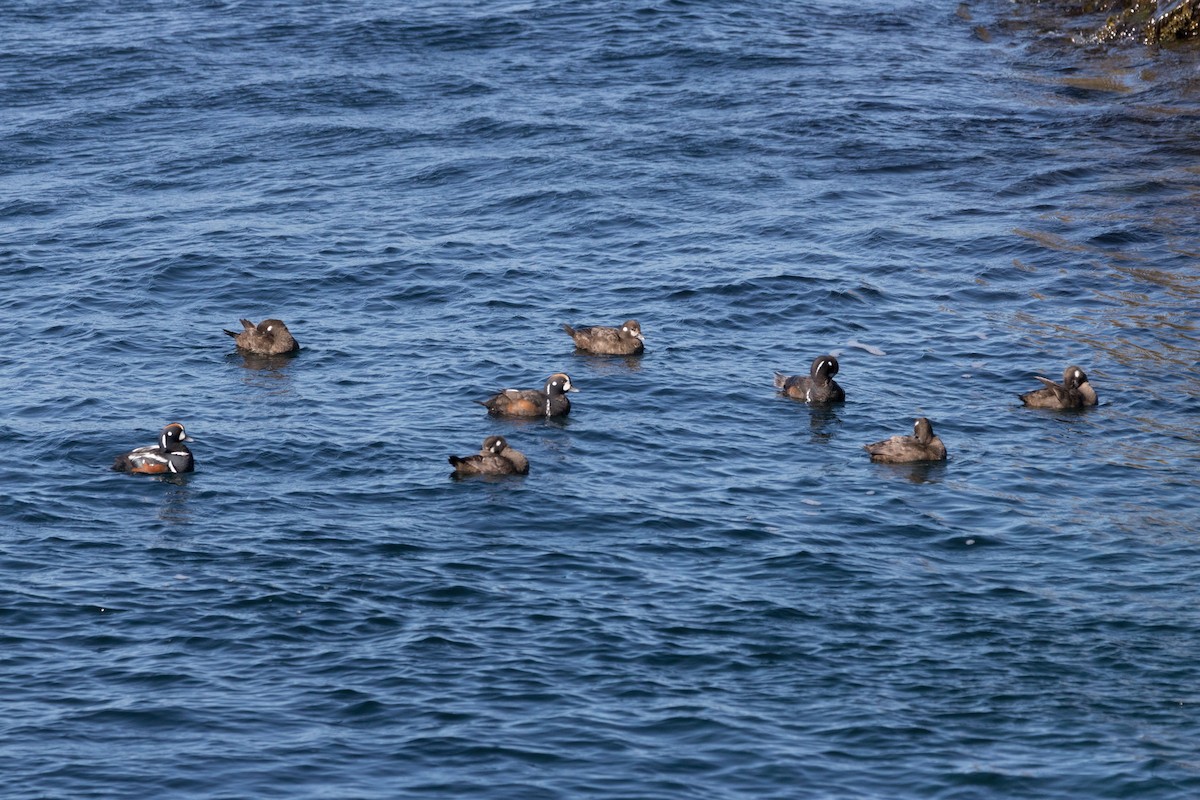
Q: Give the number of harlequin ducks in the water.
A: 8